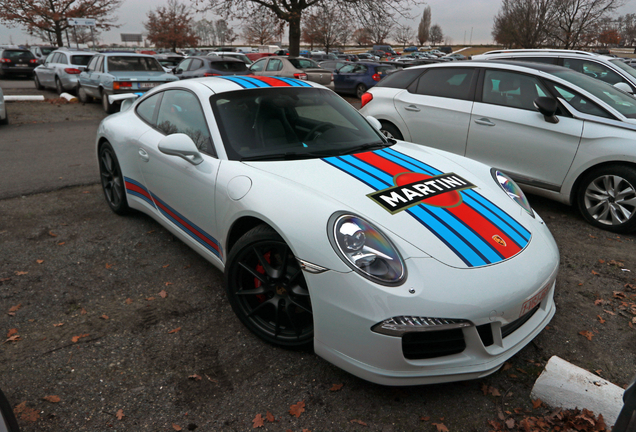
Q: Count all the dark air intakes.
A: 3